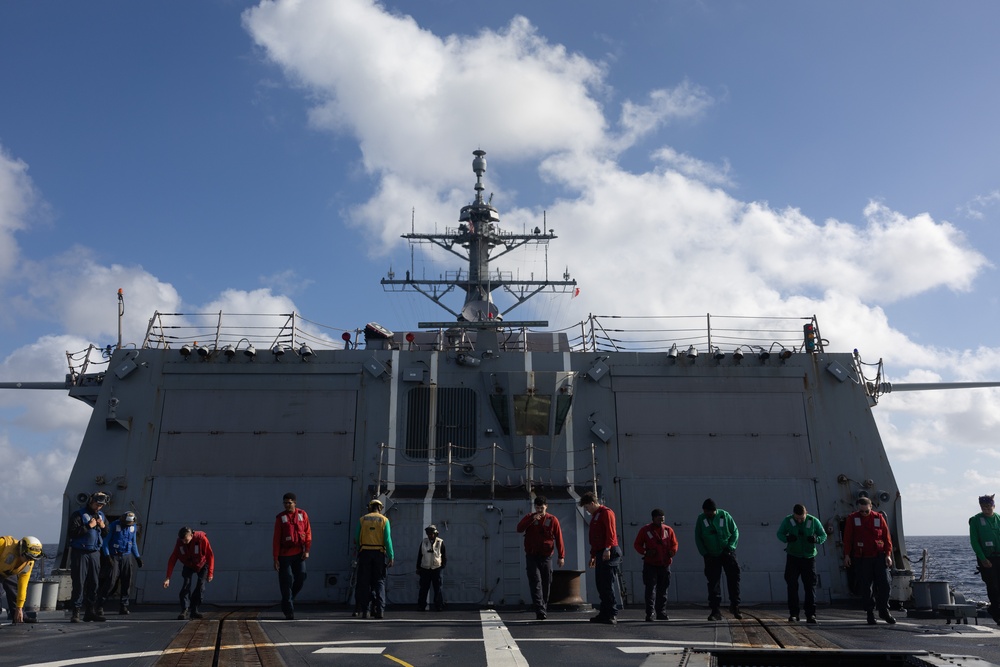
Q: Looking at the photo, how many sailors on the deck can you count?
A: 14